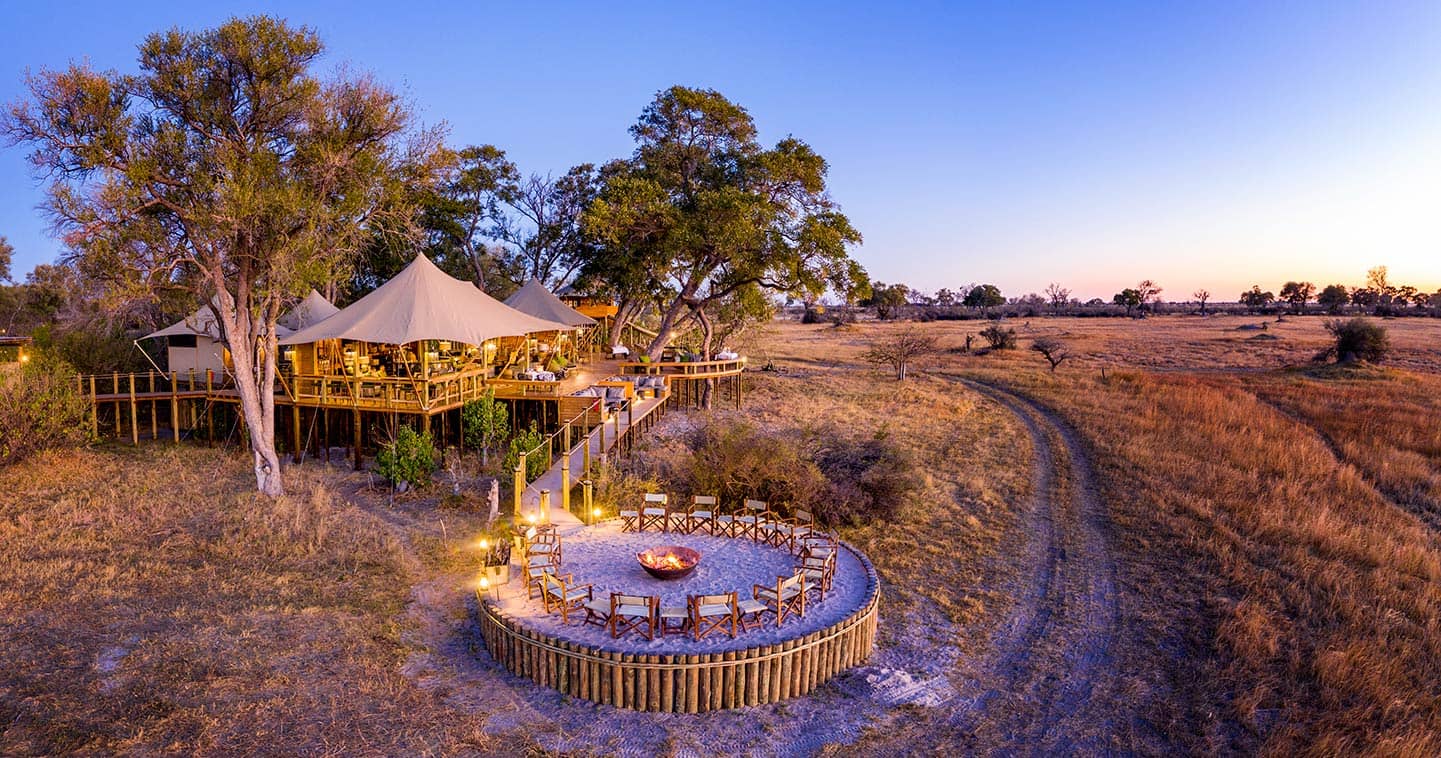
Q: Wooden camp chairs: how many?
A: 12